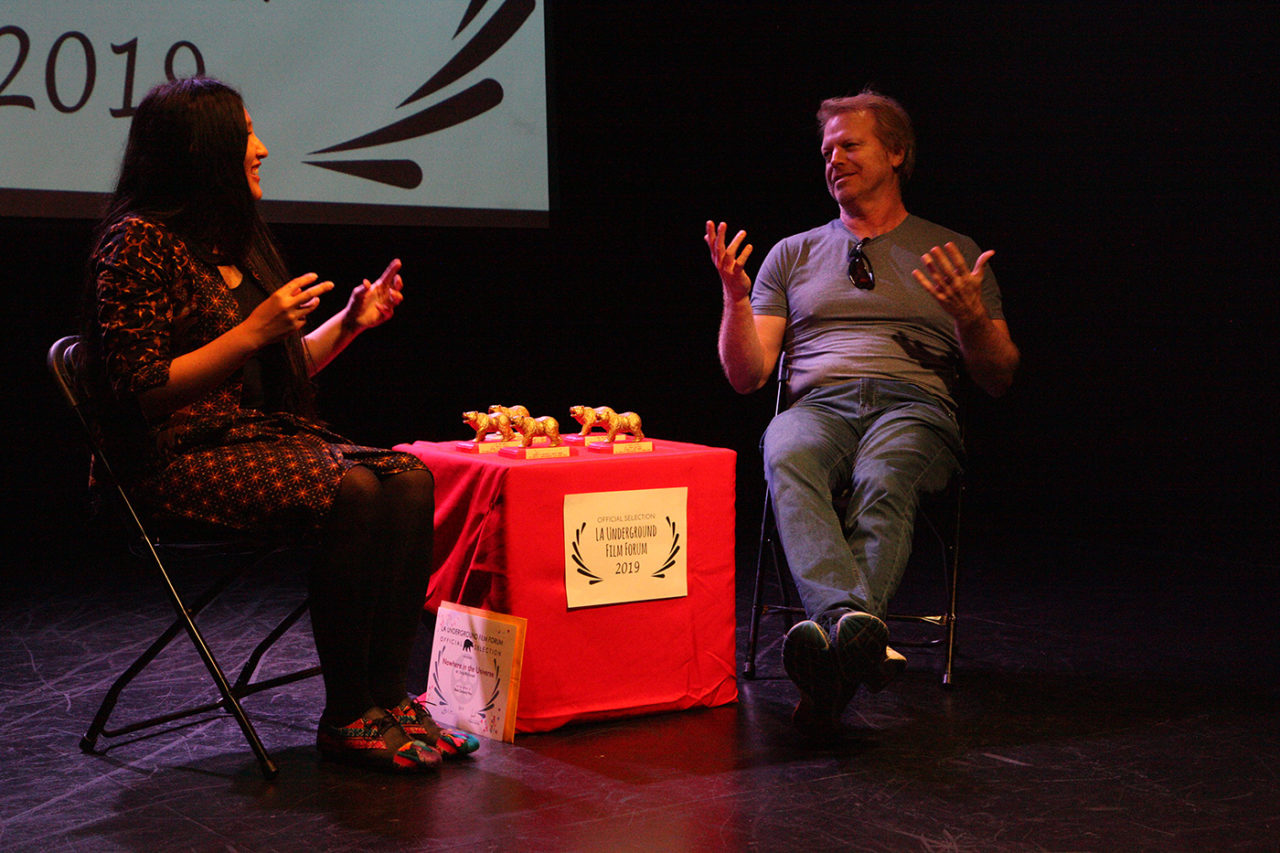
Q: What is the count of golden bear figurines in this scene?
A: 5